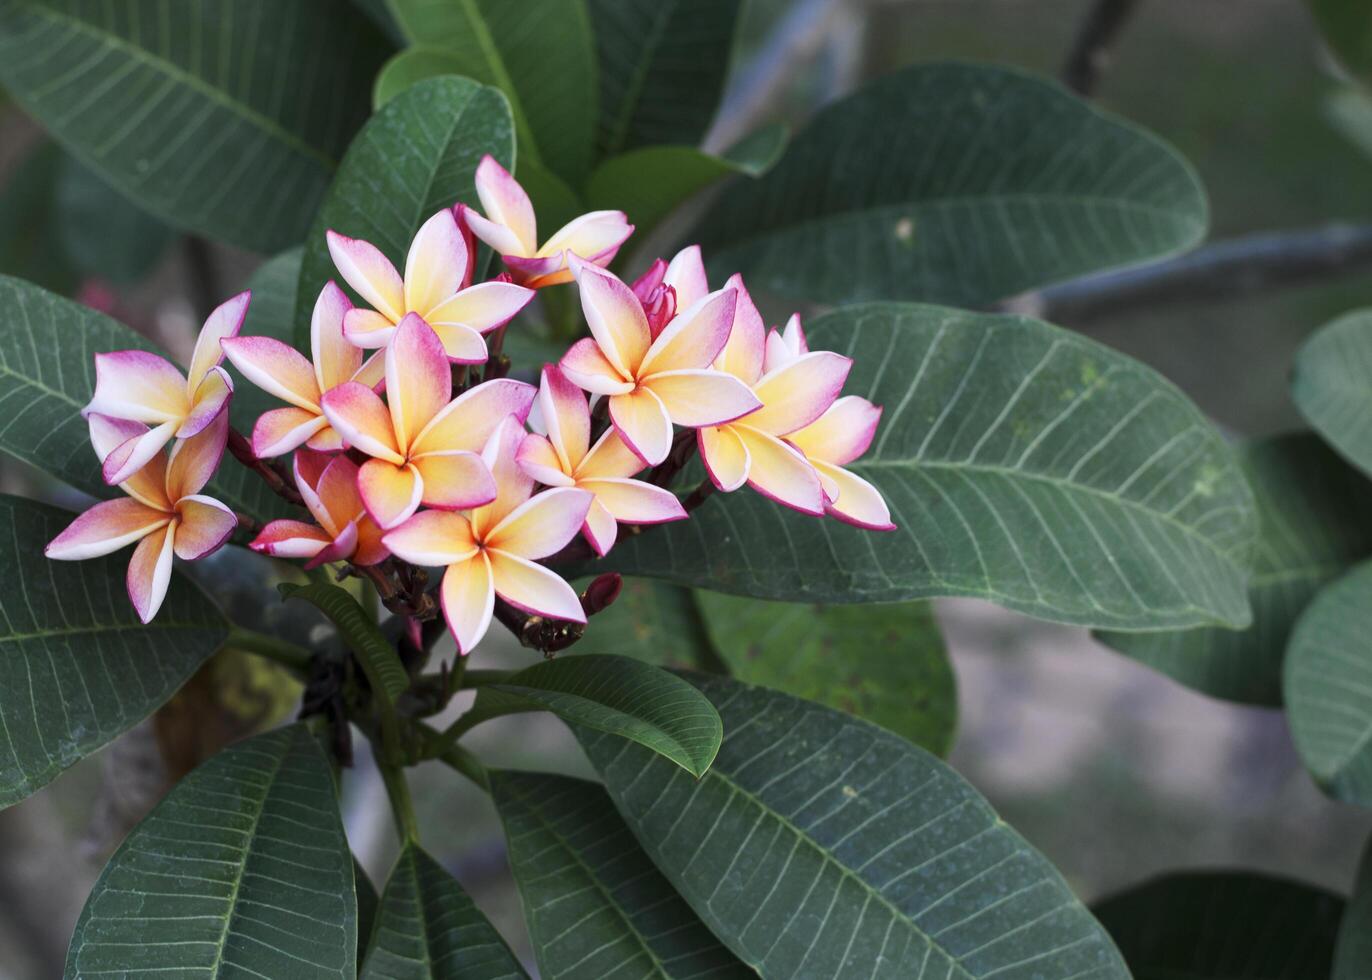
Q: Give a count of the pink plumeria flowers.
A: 12